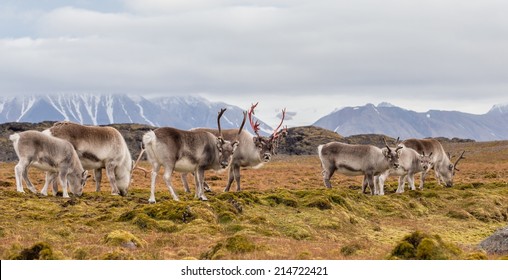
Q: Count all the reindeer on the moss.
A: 7